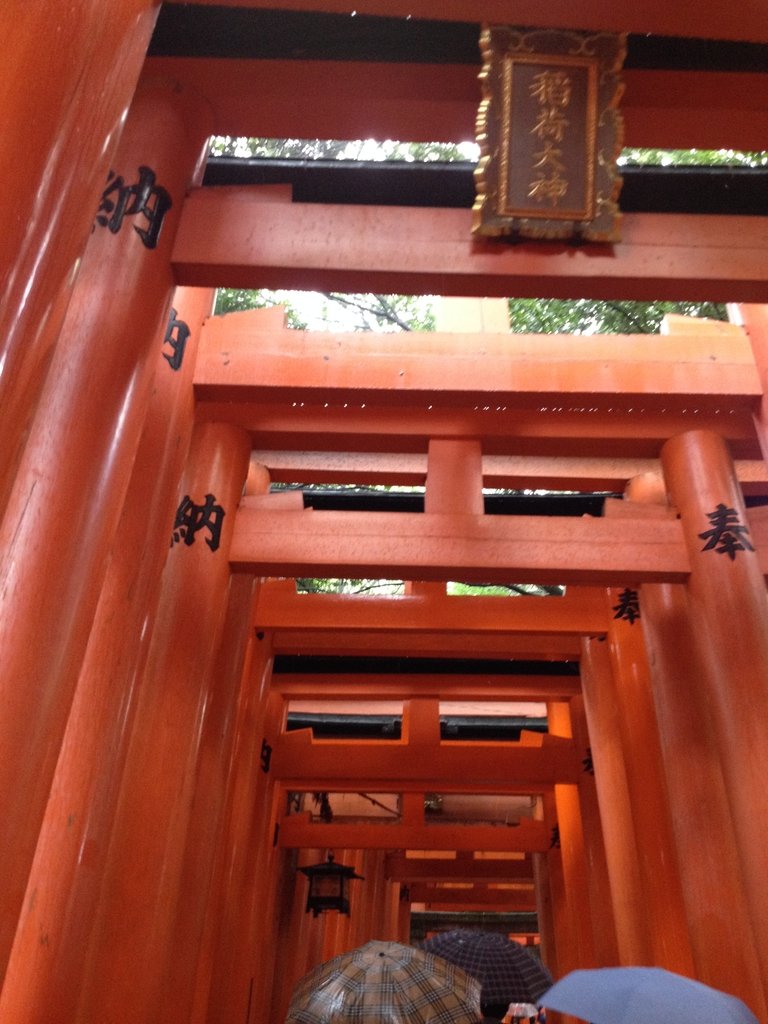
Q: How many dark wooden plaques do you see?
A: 1